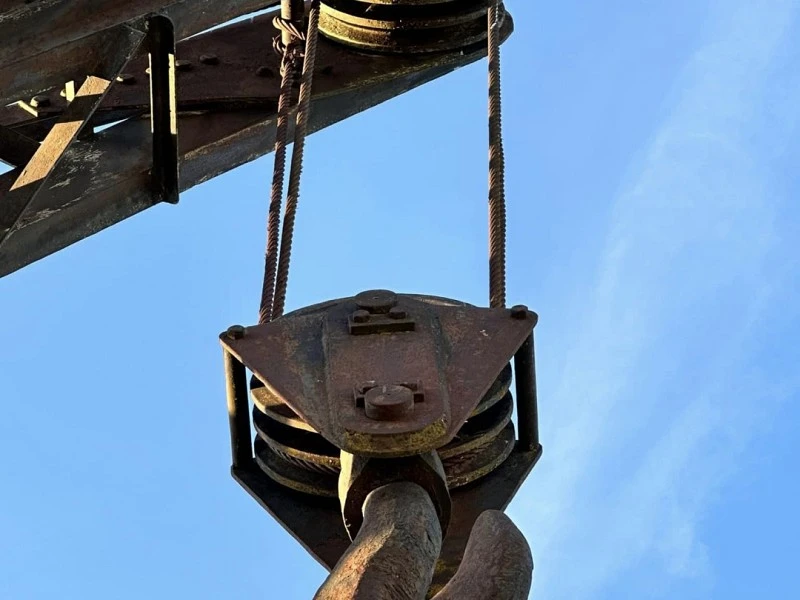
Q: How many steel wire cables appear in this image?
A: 3